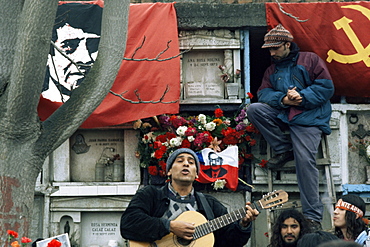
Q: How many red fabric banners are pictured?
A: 2